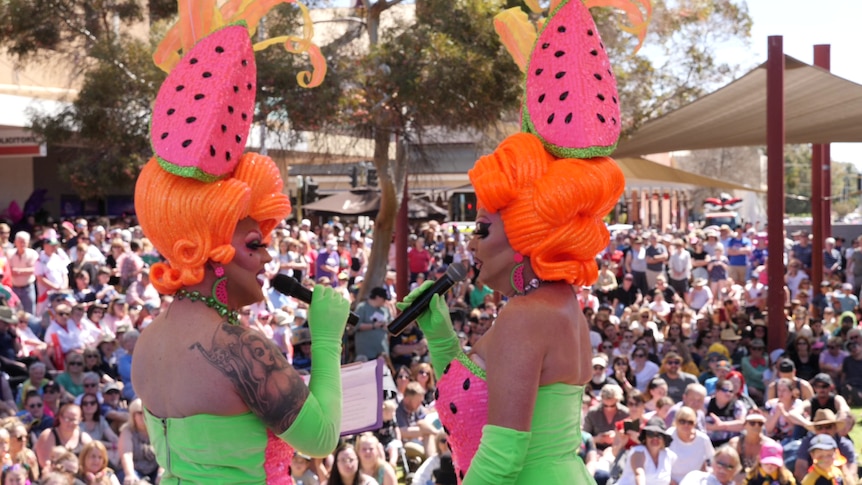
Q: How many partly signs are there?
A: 1